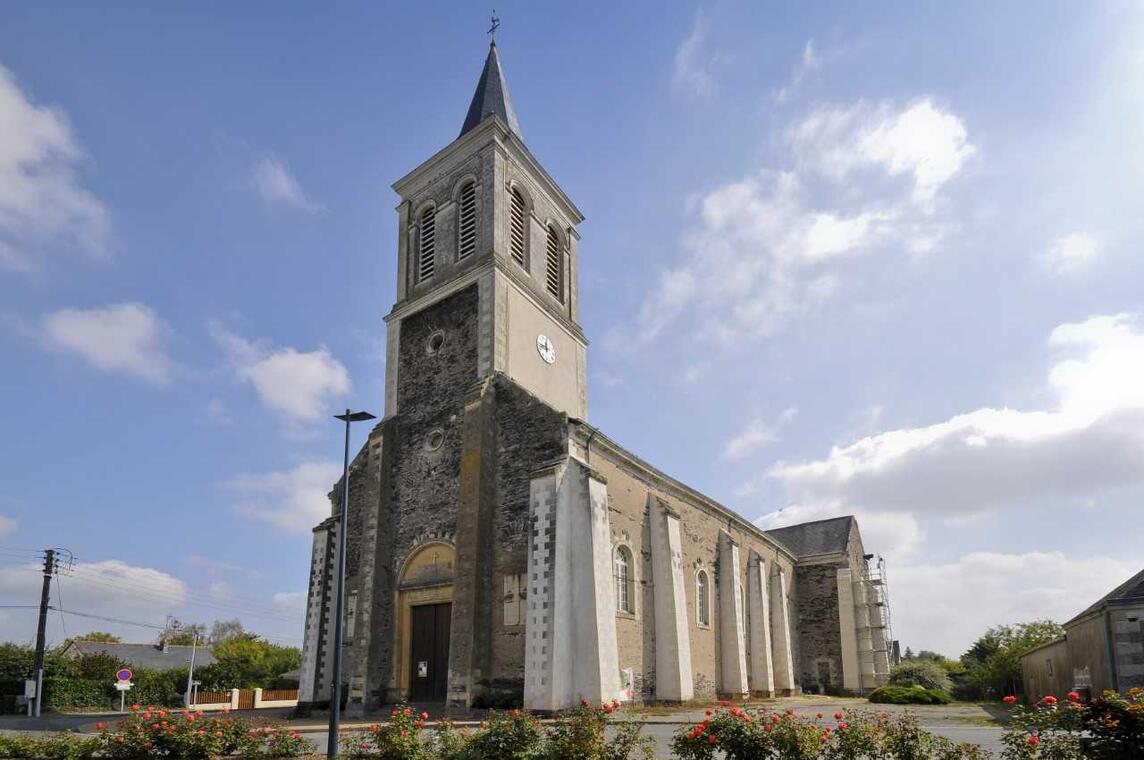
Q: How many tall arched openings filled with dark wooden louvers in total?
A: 4